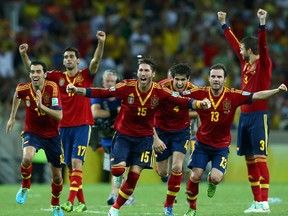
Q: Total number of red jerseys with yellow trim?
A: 6